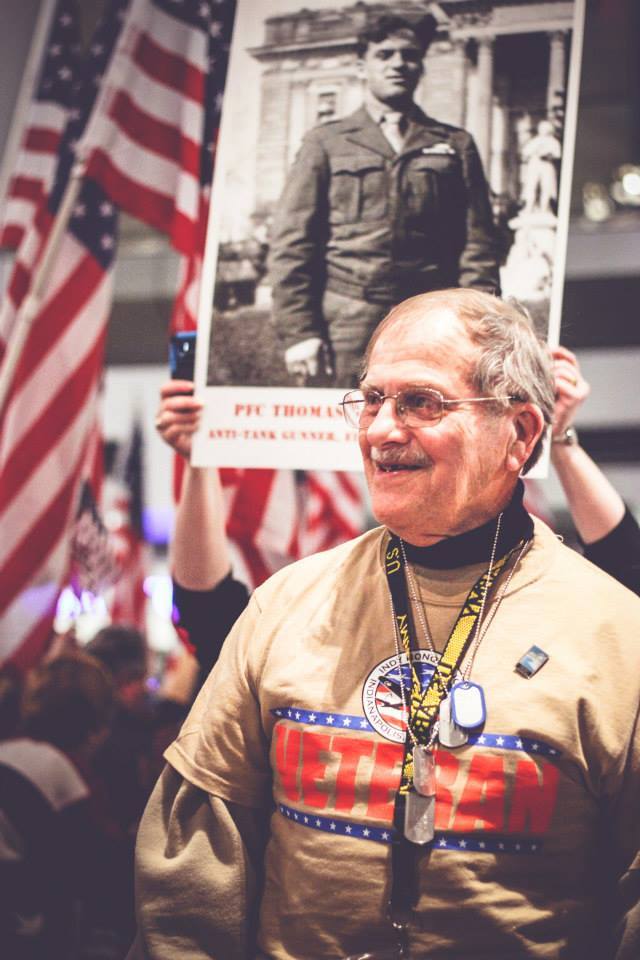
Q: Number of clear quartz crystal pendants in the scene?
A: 0